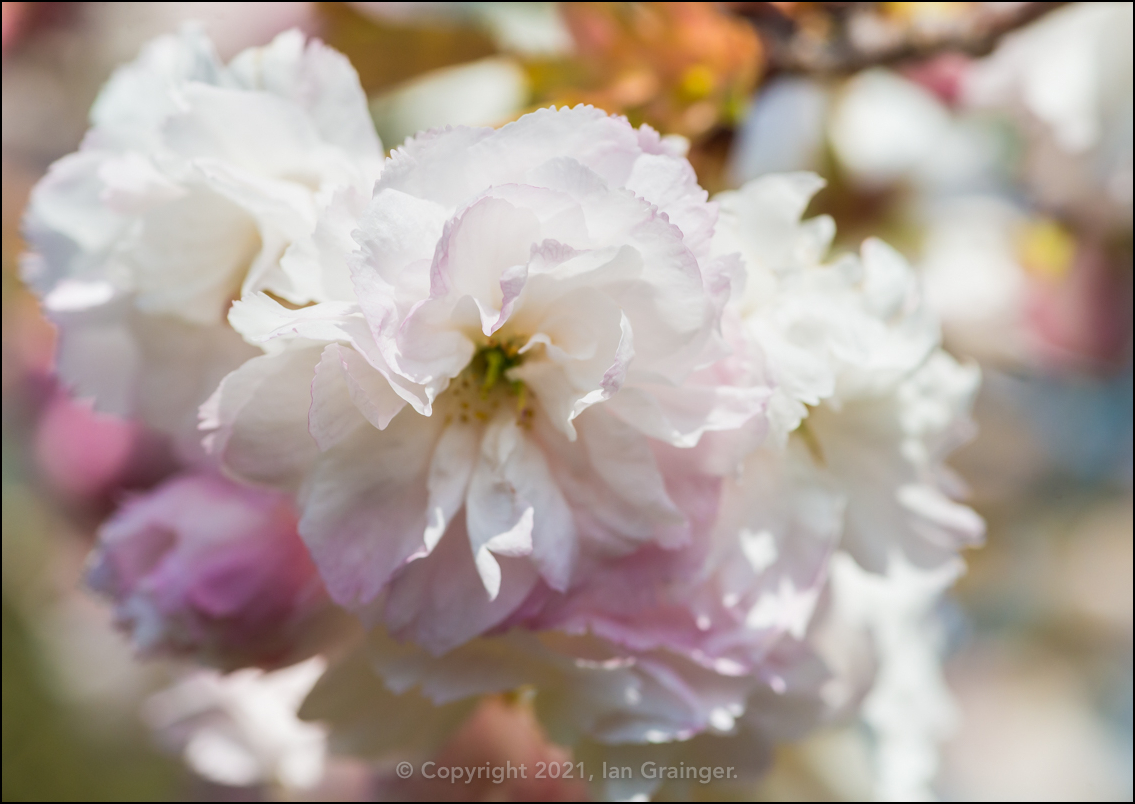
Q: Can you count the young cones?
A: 0